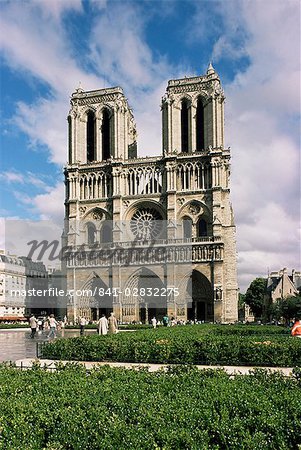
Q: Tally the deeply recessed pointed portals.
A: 3